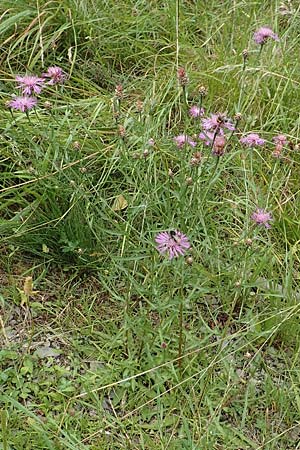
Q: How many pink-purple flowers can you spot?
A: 12